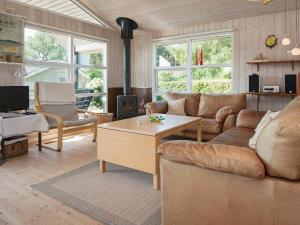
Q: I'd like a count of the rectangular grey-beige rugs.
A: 1